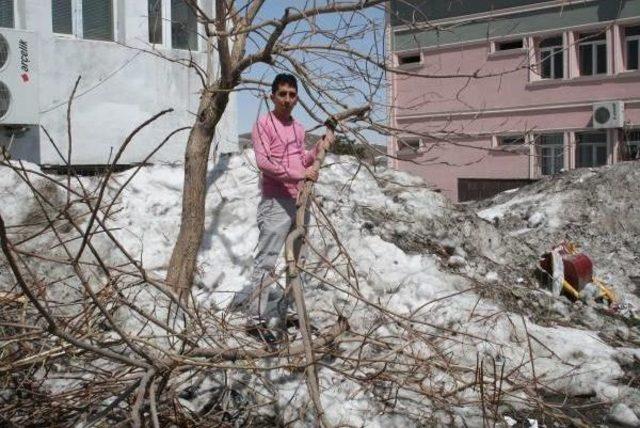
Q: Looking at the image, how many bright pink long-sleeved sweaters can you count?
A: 1